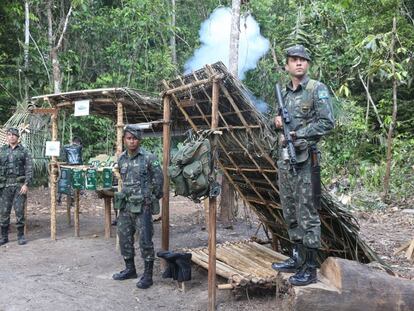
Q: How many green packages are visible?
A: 4